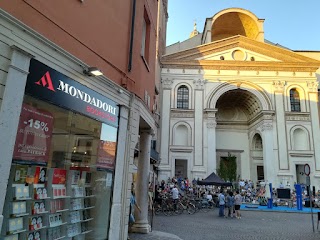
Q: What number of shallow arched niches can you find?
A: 2